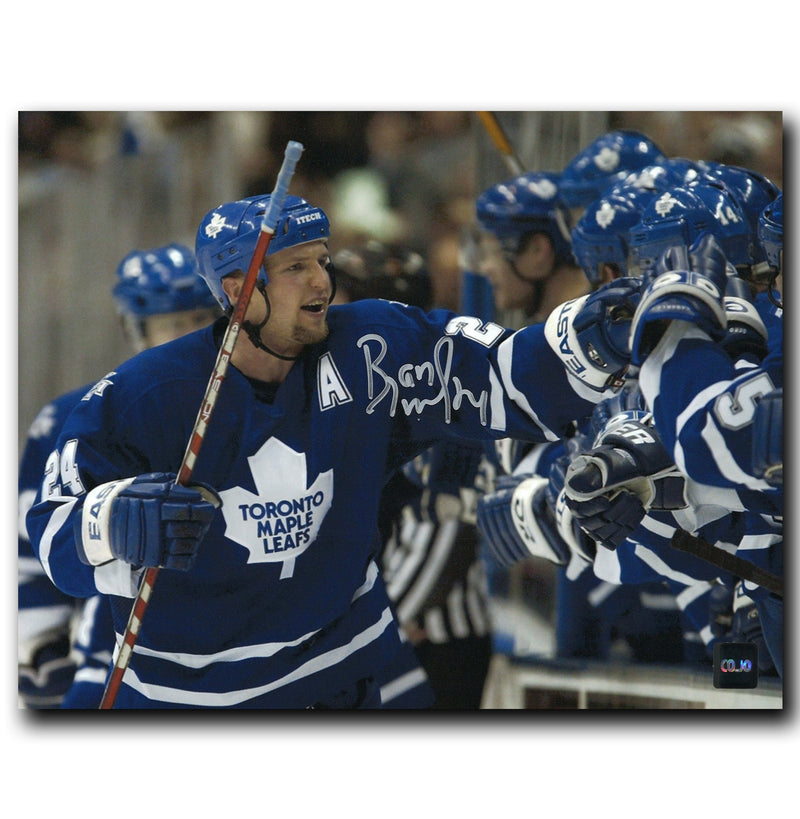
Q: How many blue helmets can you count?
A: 9